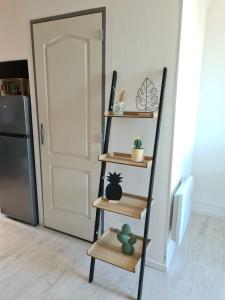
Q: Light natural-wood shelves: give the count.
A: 4